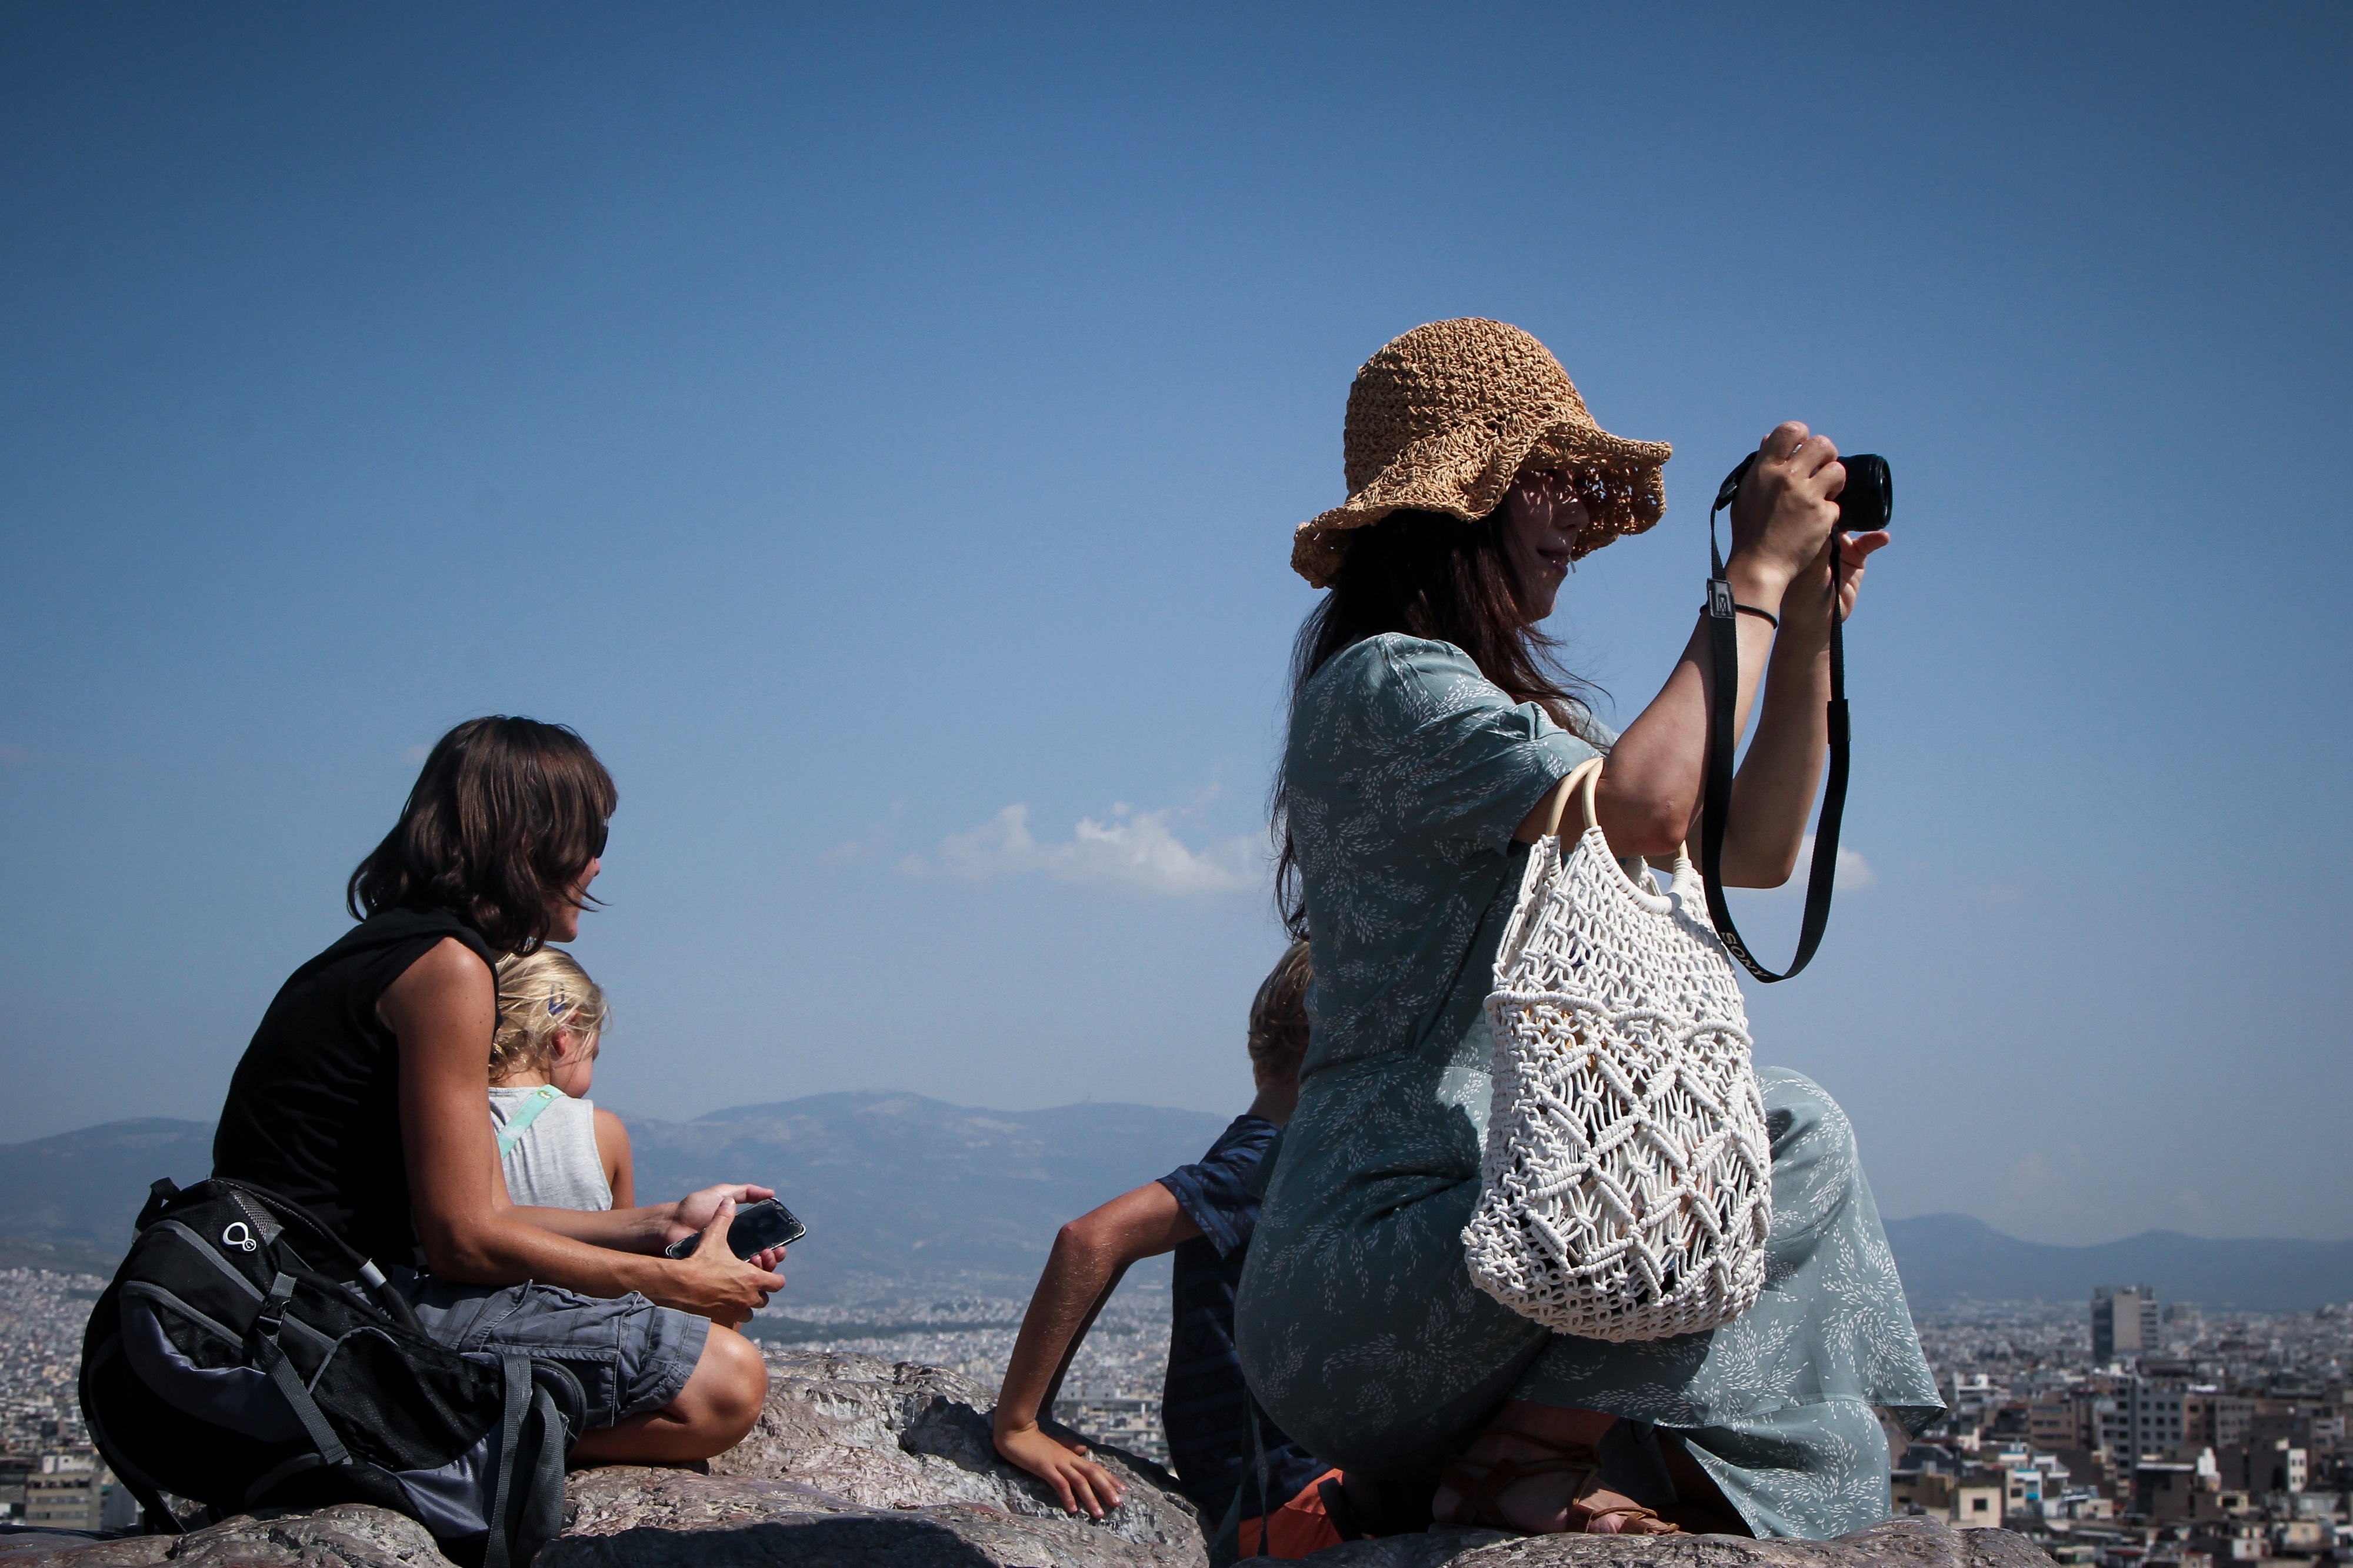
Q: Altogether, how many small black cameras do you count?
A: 1